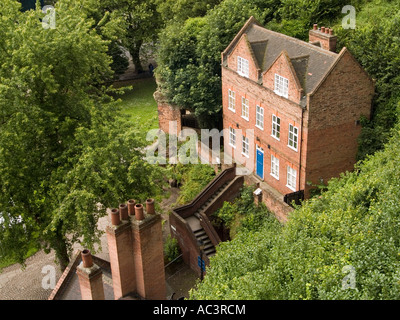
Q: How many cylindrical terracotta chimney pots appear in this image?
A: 10